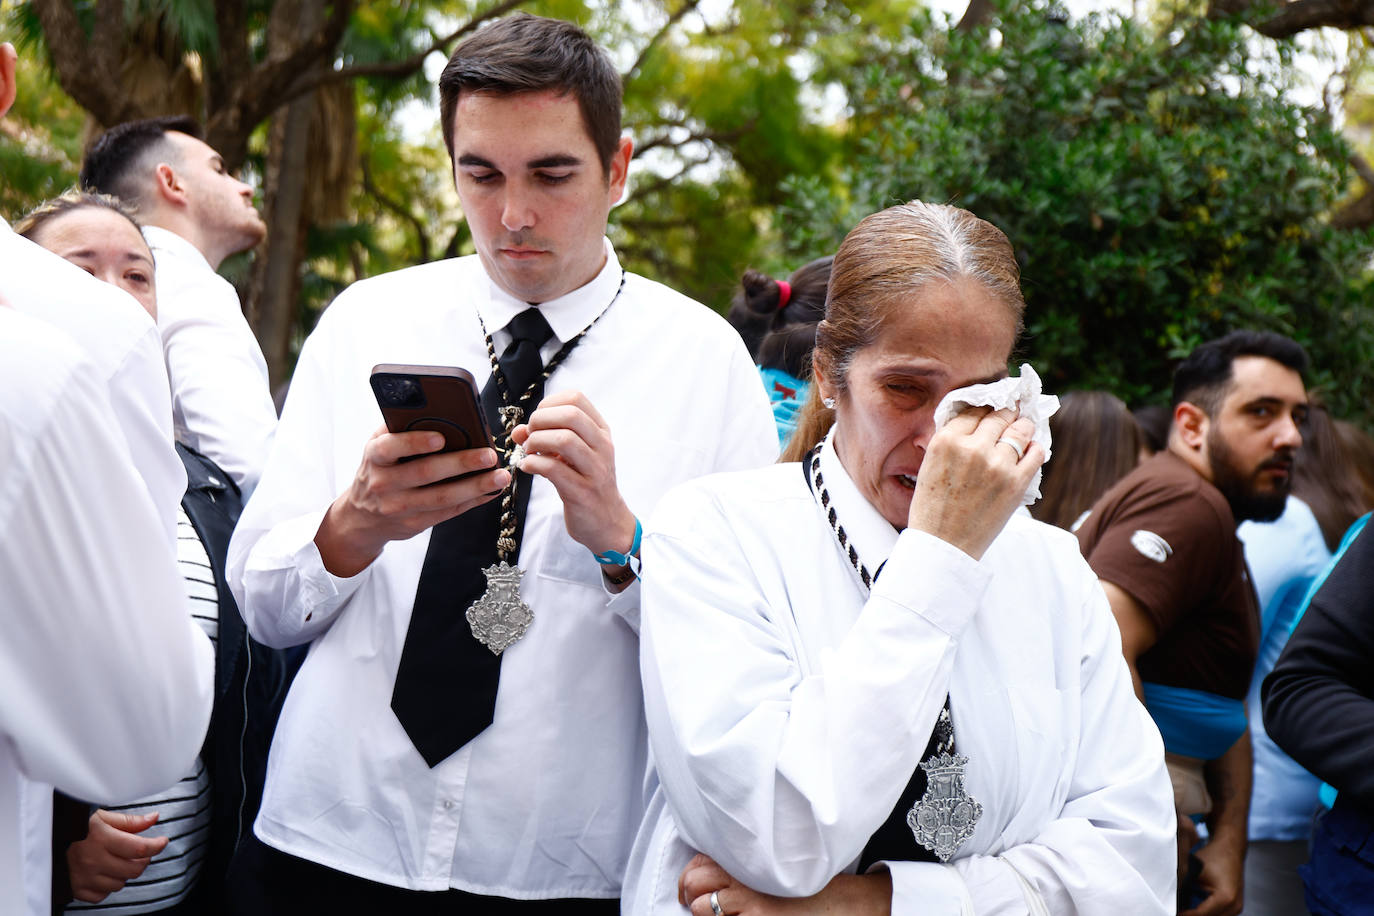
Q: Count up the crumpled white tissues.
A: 1